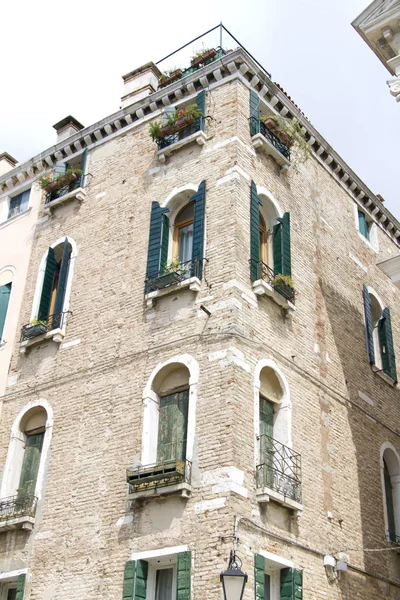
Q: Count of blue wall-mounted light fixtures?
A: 0